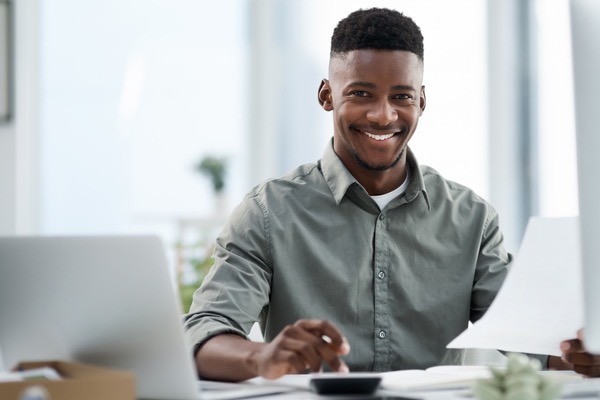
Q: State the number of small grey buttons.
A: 3